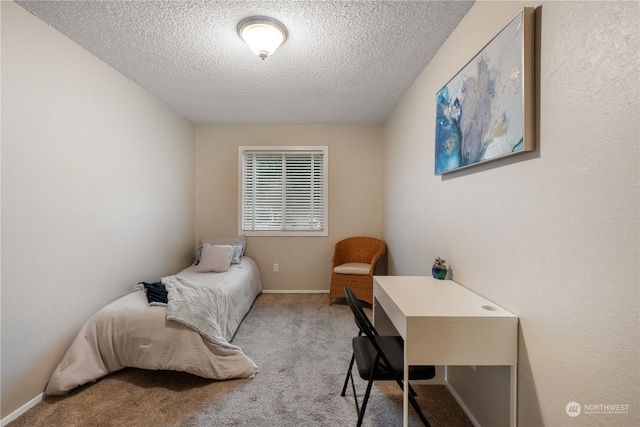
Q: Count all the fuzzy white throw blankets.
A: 1